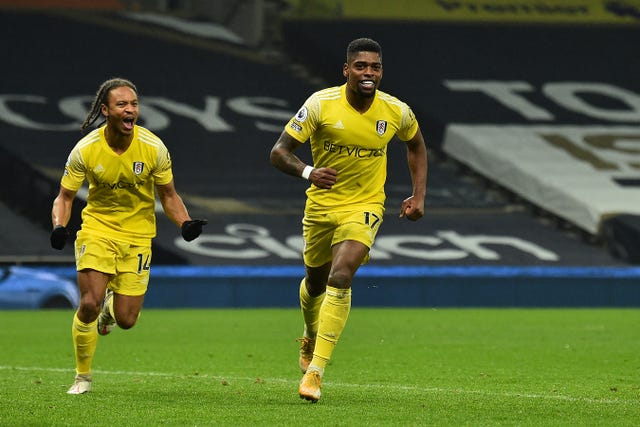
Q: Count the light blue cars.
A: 1